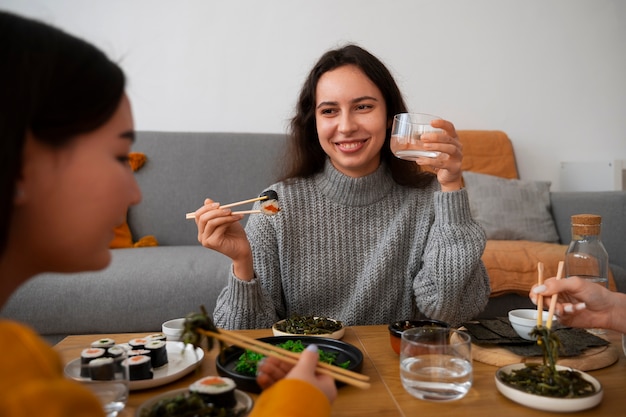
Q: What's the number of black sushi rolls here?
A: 12